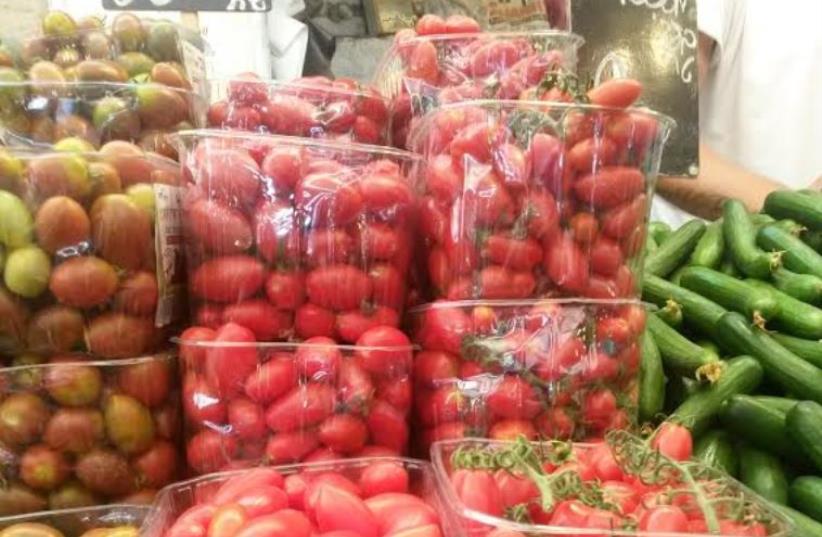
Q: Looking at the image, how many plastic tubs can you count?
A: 13